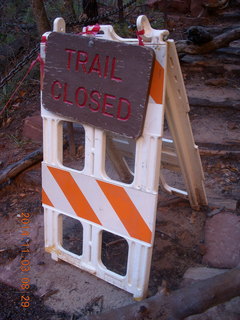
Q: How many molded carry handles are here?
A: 1